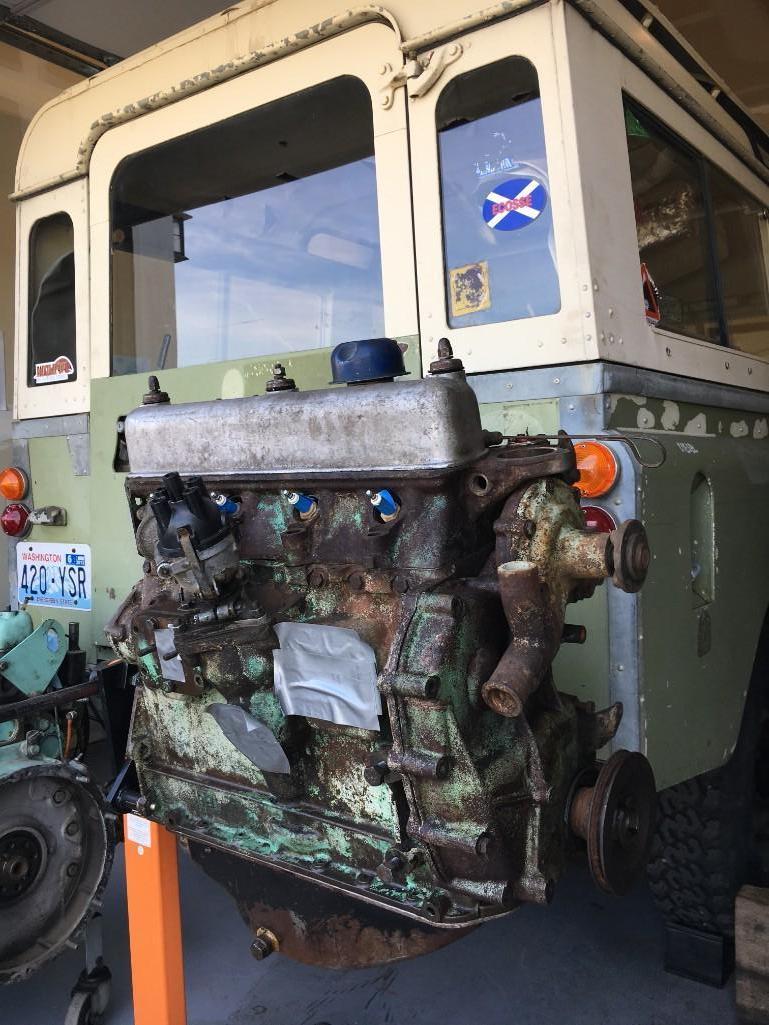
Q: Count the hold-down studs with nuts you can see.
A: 3